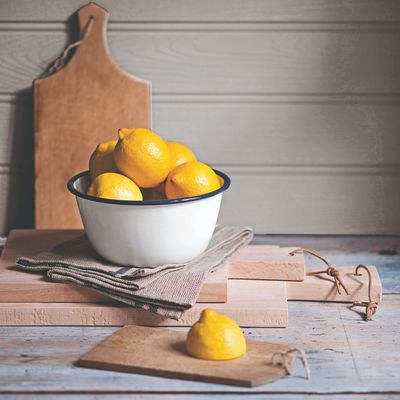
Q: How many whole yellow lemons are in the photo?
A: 5